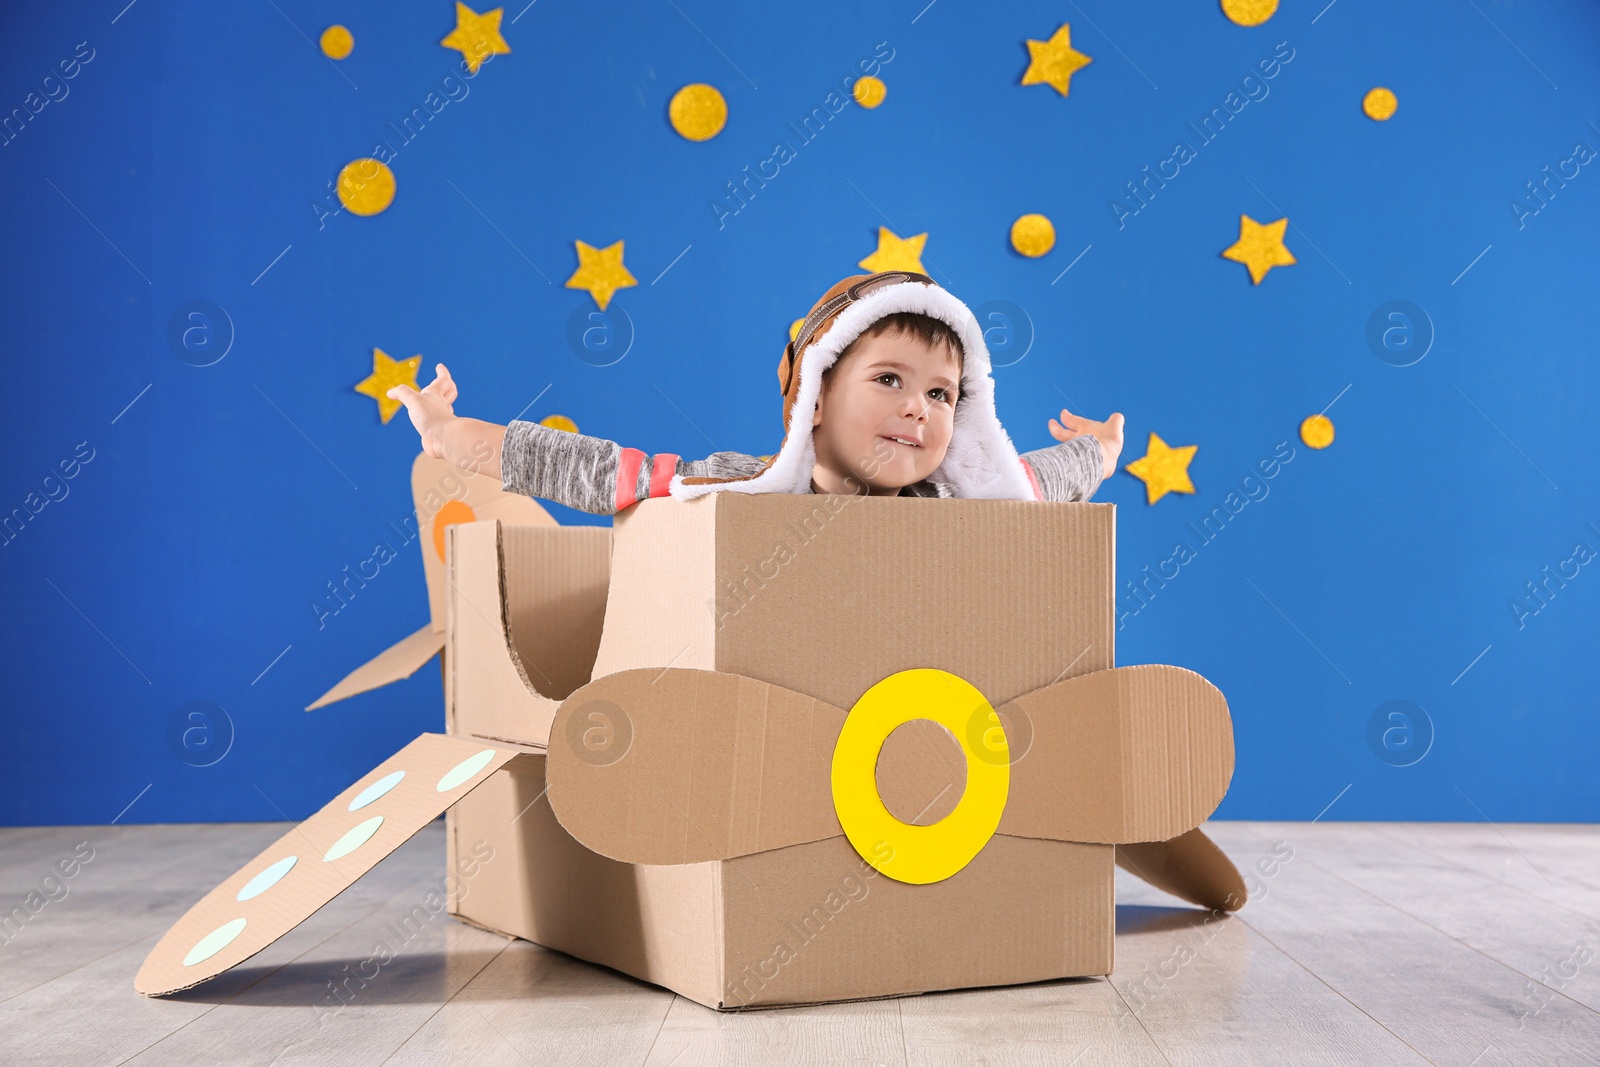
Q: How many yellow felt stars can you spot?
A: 7